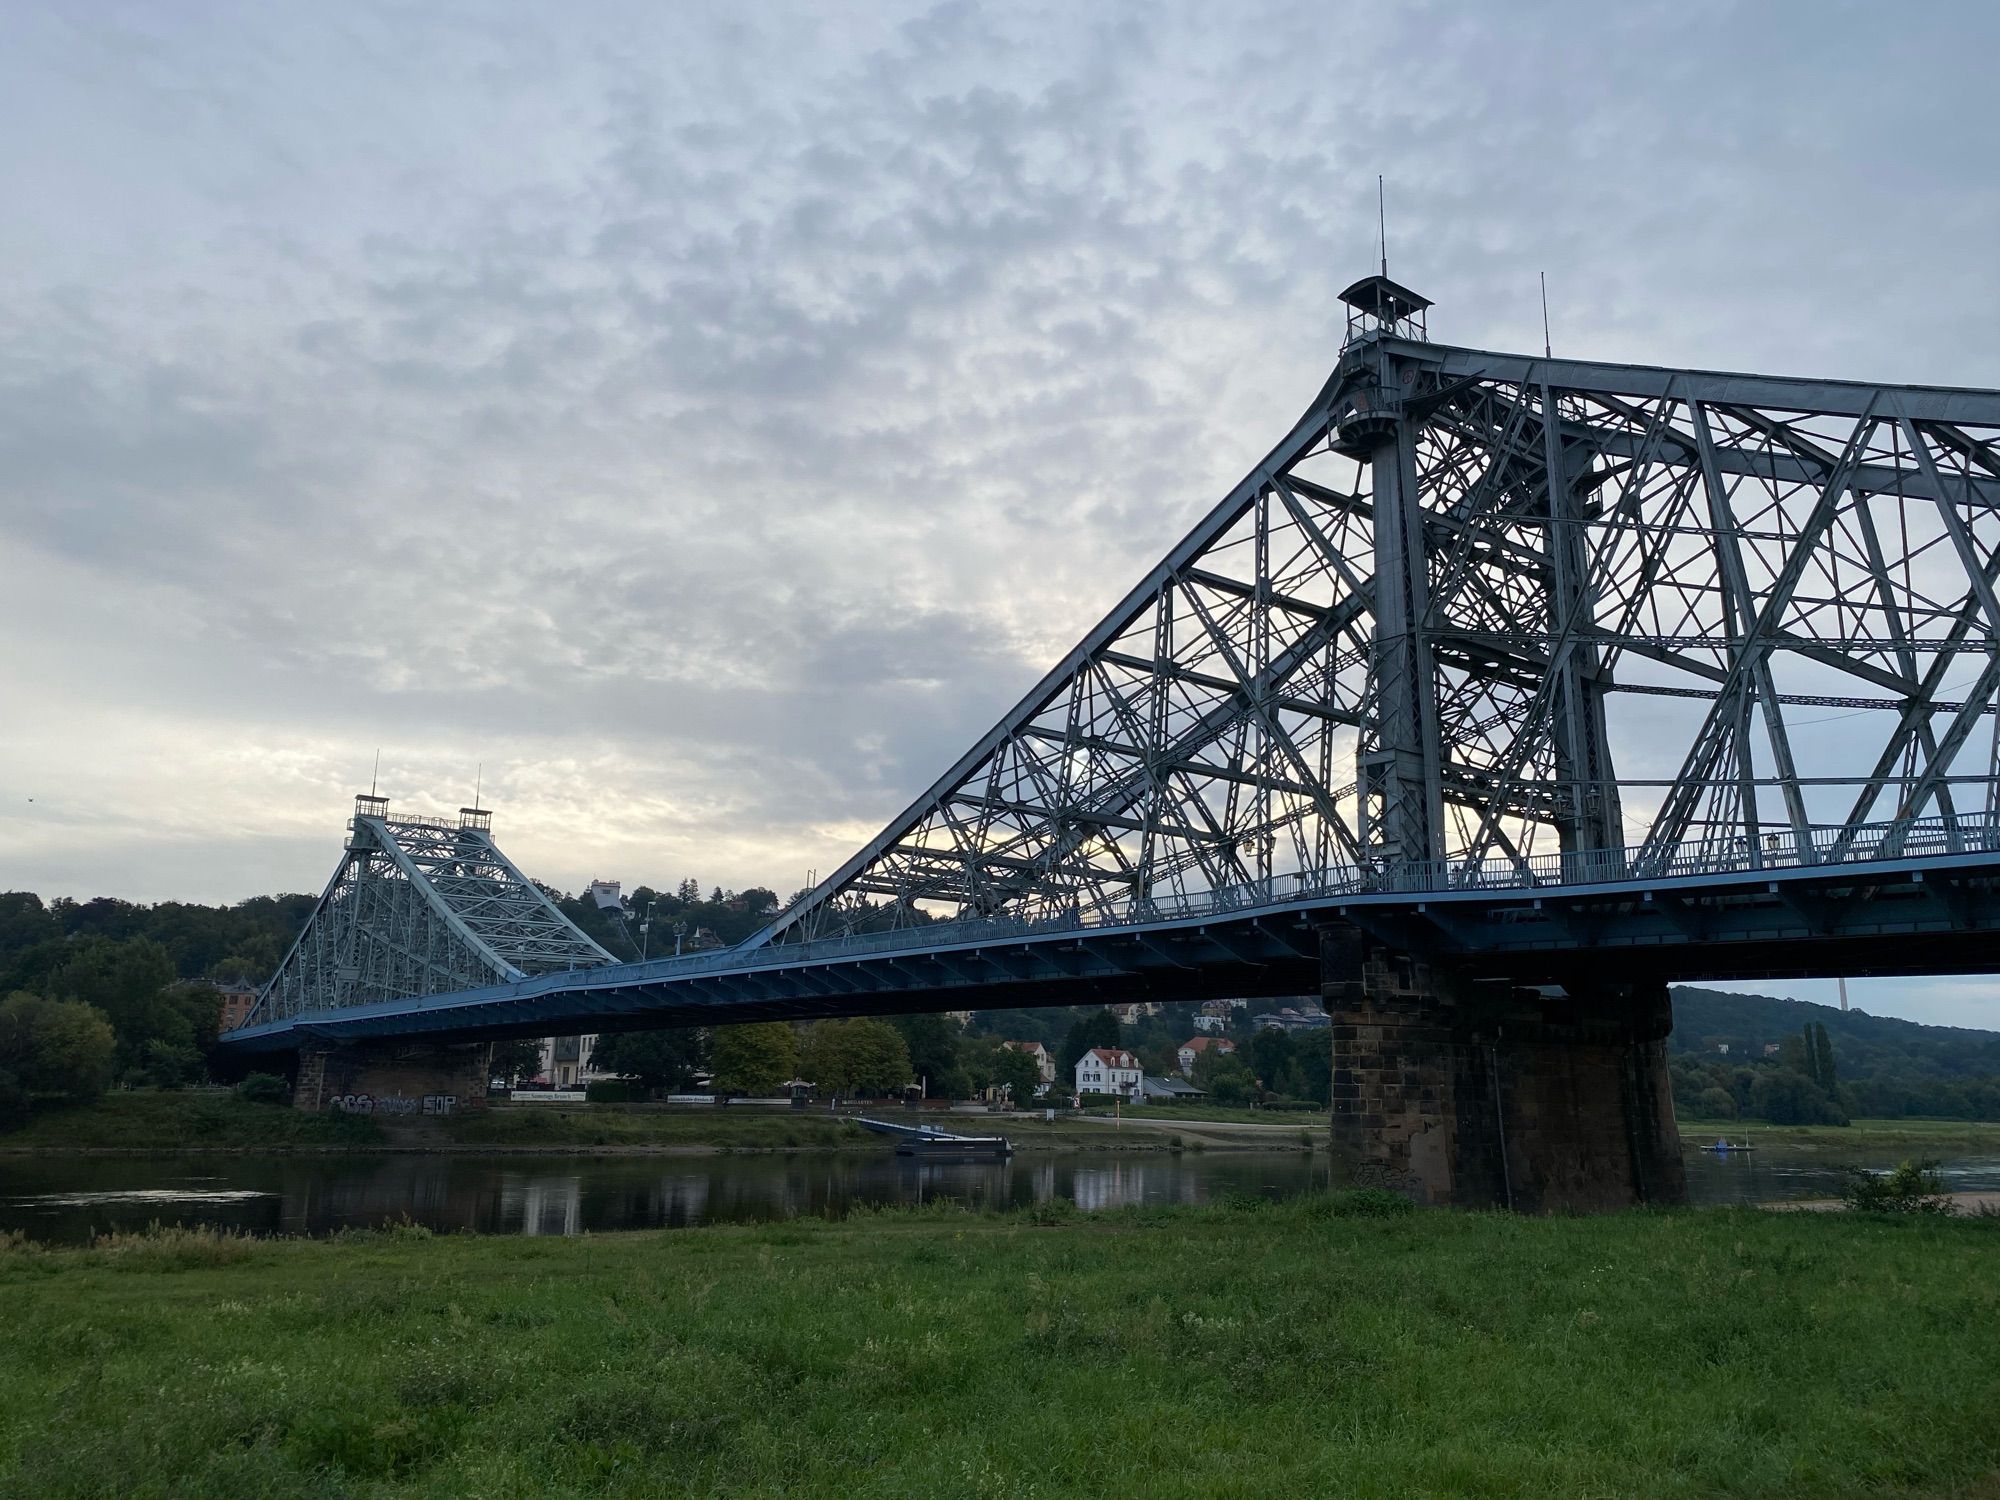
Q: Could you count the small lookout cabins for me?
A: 3